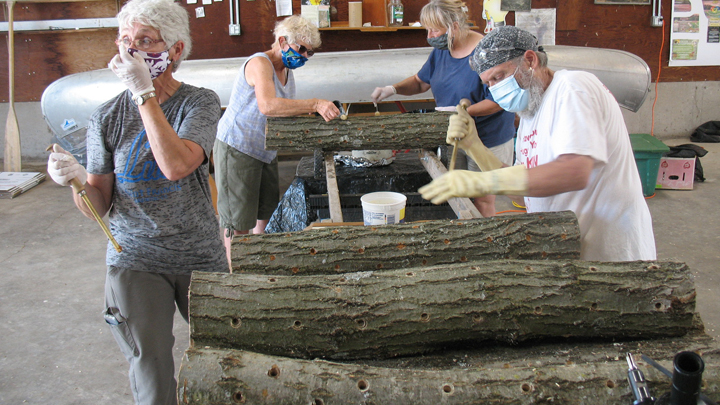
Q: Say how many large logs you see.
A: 4